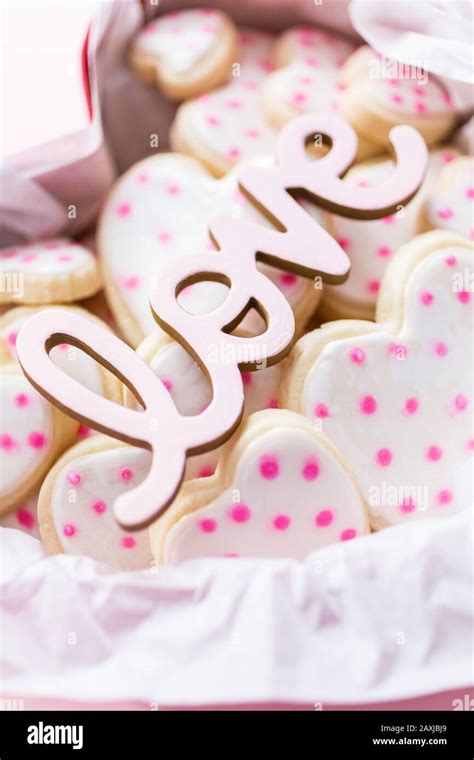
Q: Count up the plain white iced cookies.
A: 0